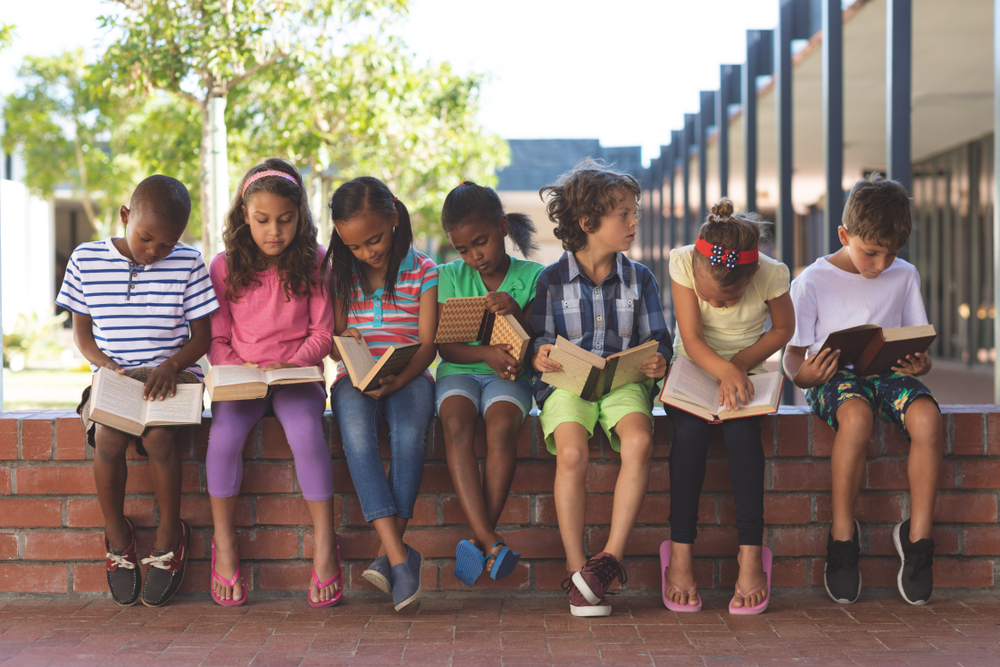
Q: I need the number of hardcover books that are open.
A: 7